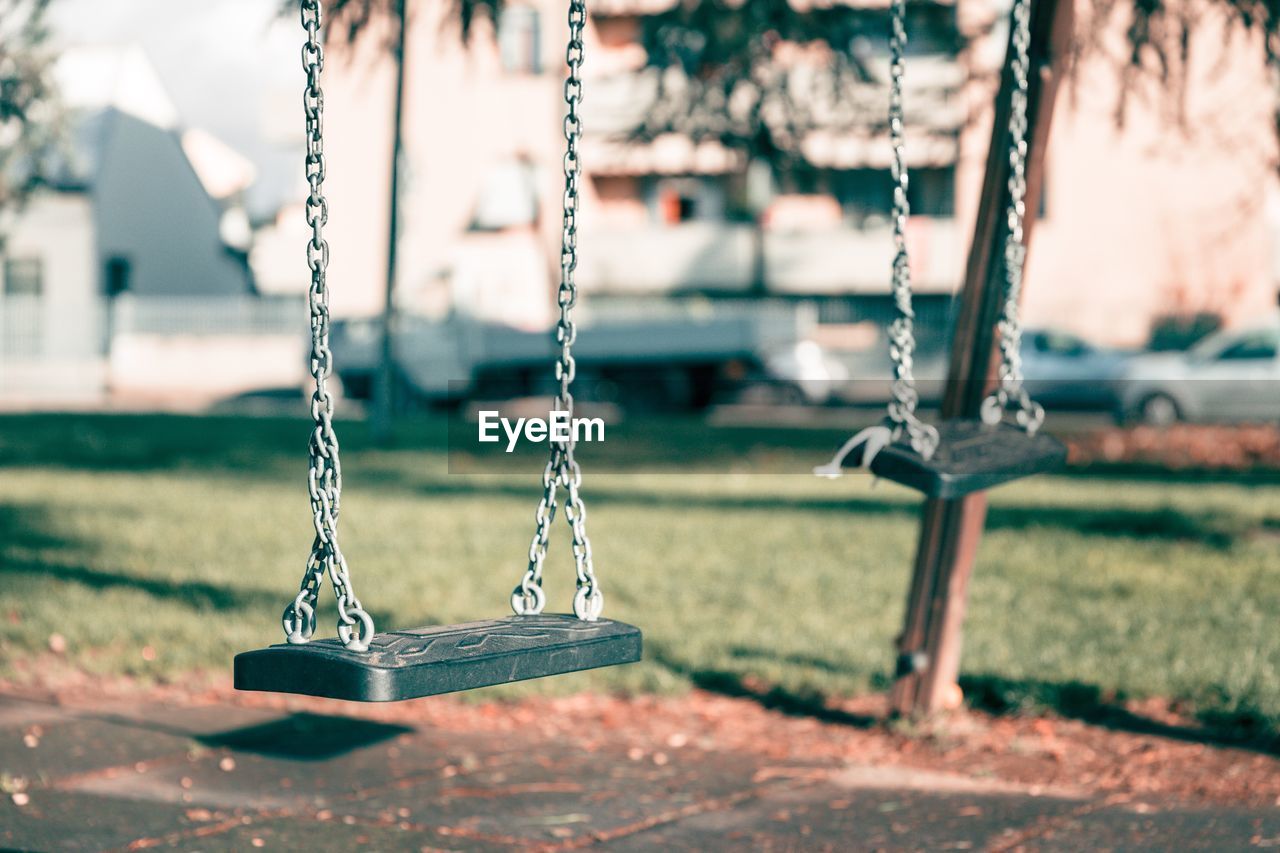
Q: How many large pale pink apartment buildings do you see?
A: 1